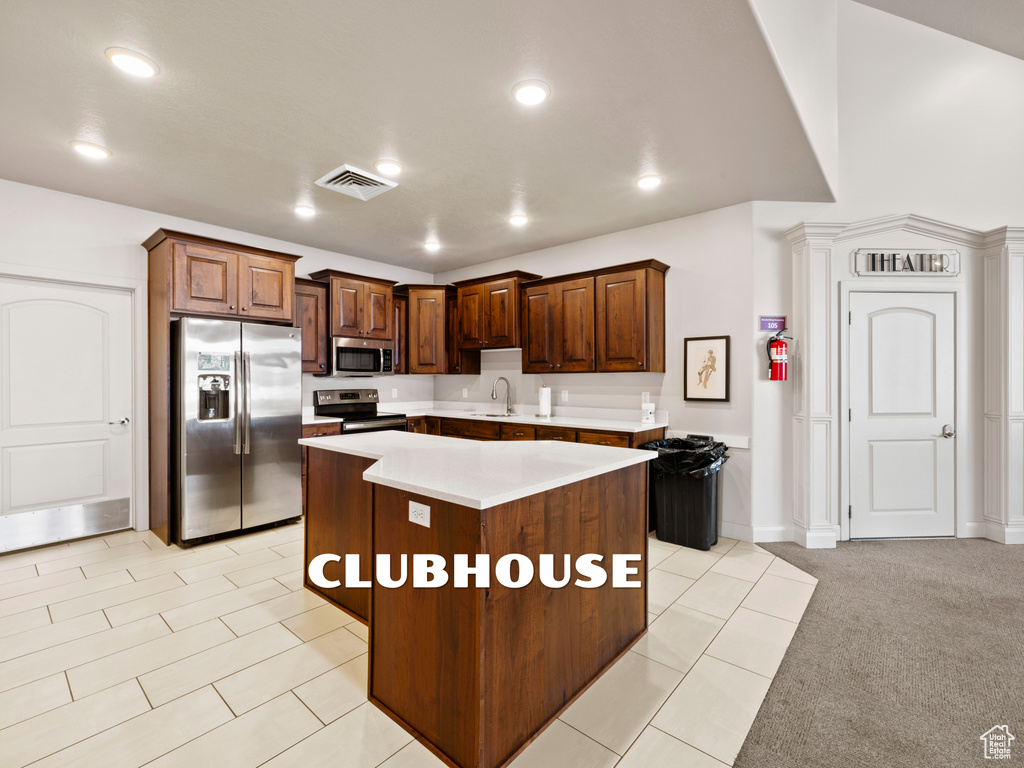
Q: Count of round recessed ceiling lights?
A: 8